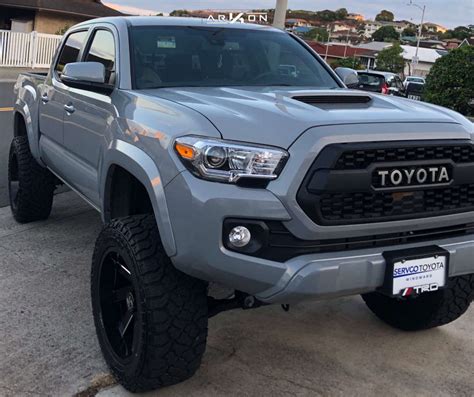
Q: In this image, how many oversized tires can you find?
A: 3